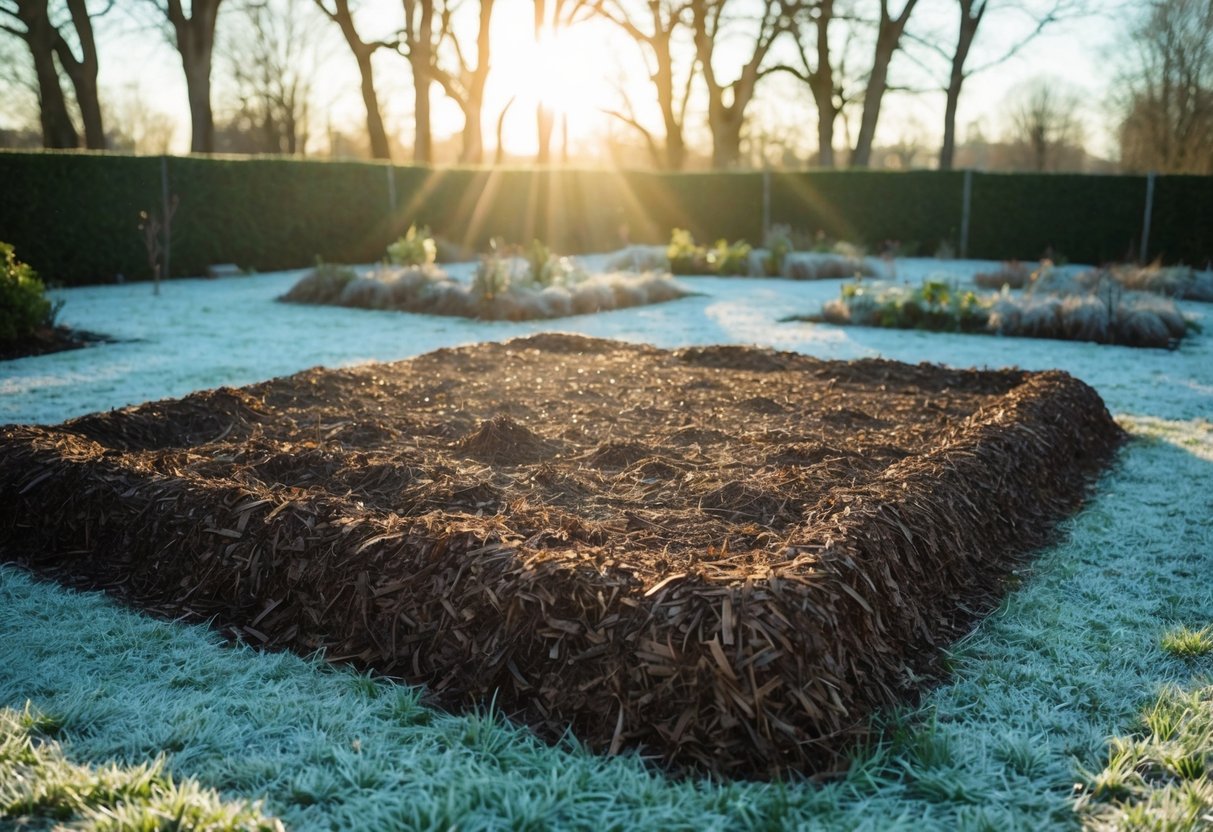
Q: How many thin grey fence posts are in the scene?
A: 5